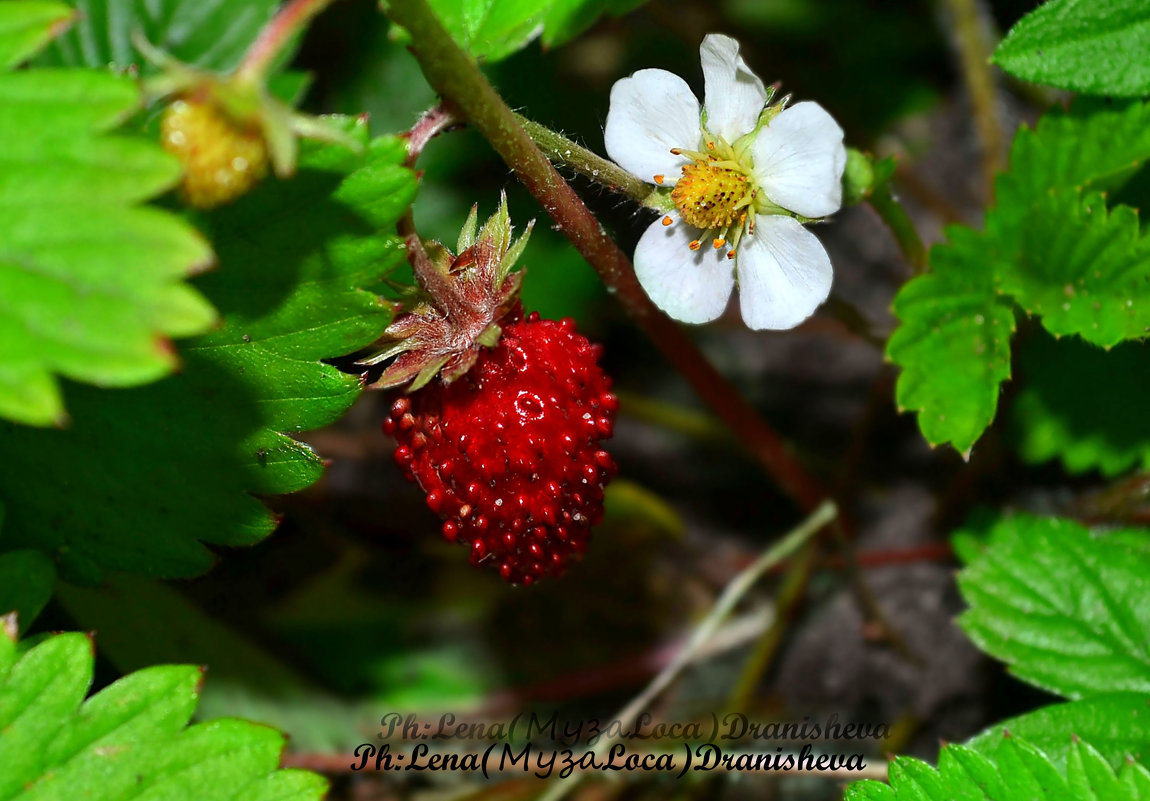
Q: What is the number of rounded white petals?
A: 5